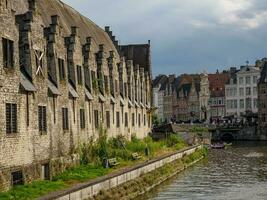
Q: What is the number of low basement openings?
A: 2